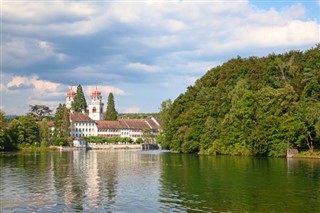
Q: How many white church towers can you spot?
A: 2